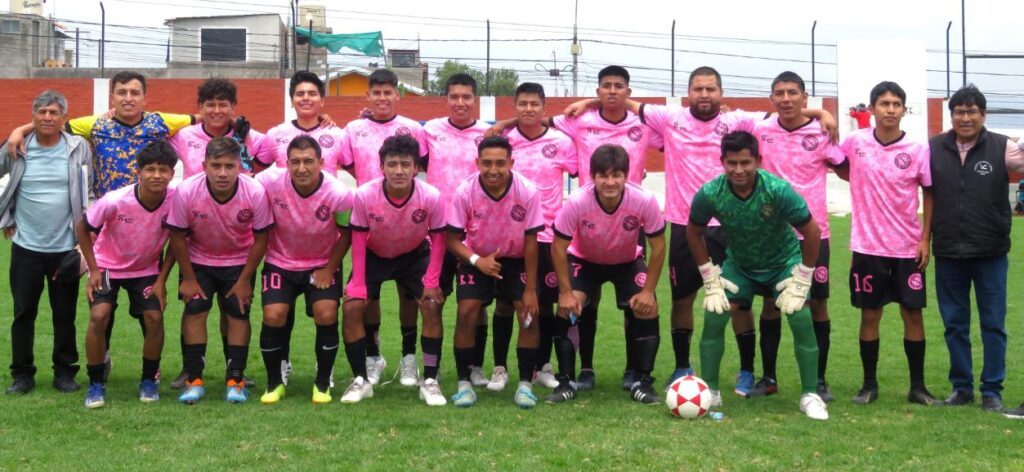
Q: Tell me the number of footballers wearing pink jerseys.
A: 15